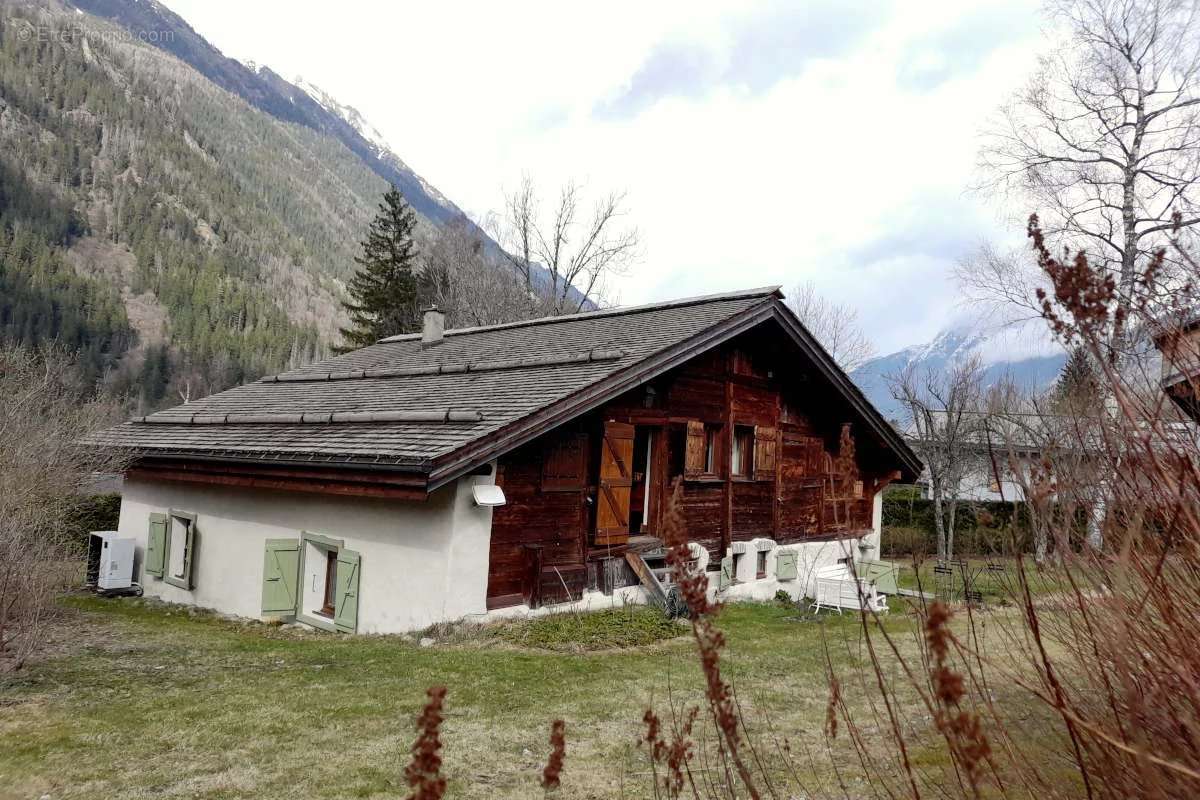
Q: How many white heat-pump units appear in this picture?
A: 1